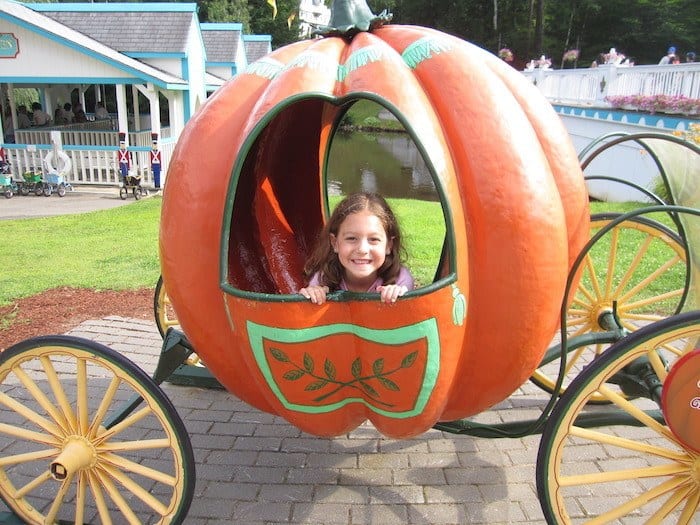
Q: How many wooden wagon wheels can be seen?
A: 4